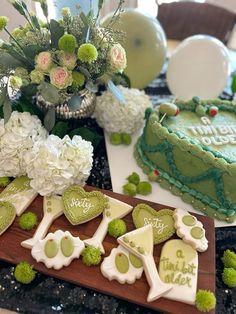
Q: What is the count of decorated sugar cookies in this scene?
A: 11